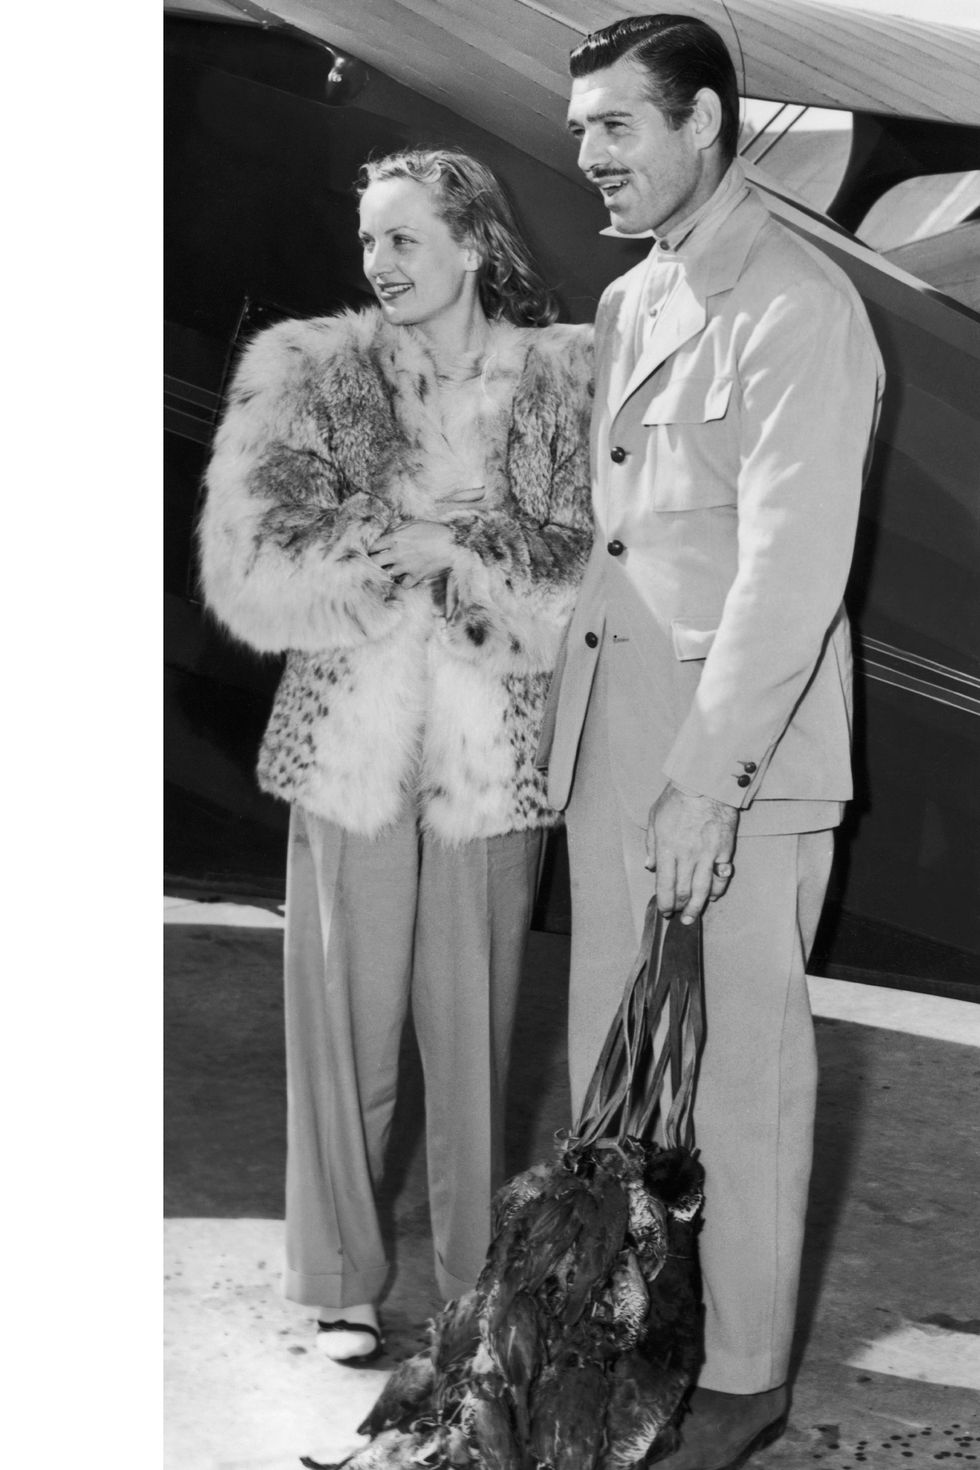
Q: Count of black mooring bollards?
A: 0